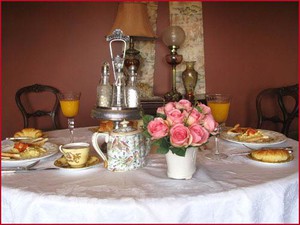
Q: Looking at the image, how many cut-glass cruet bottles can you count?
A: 3